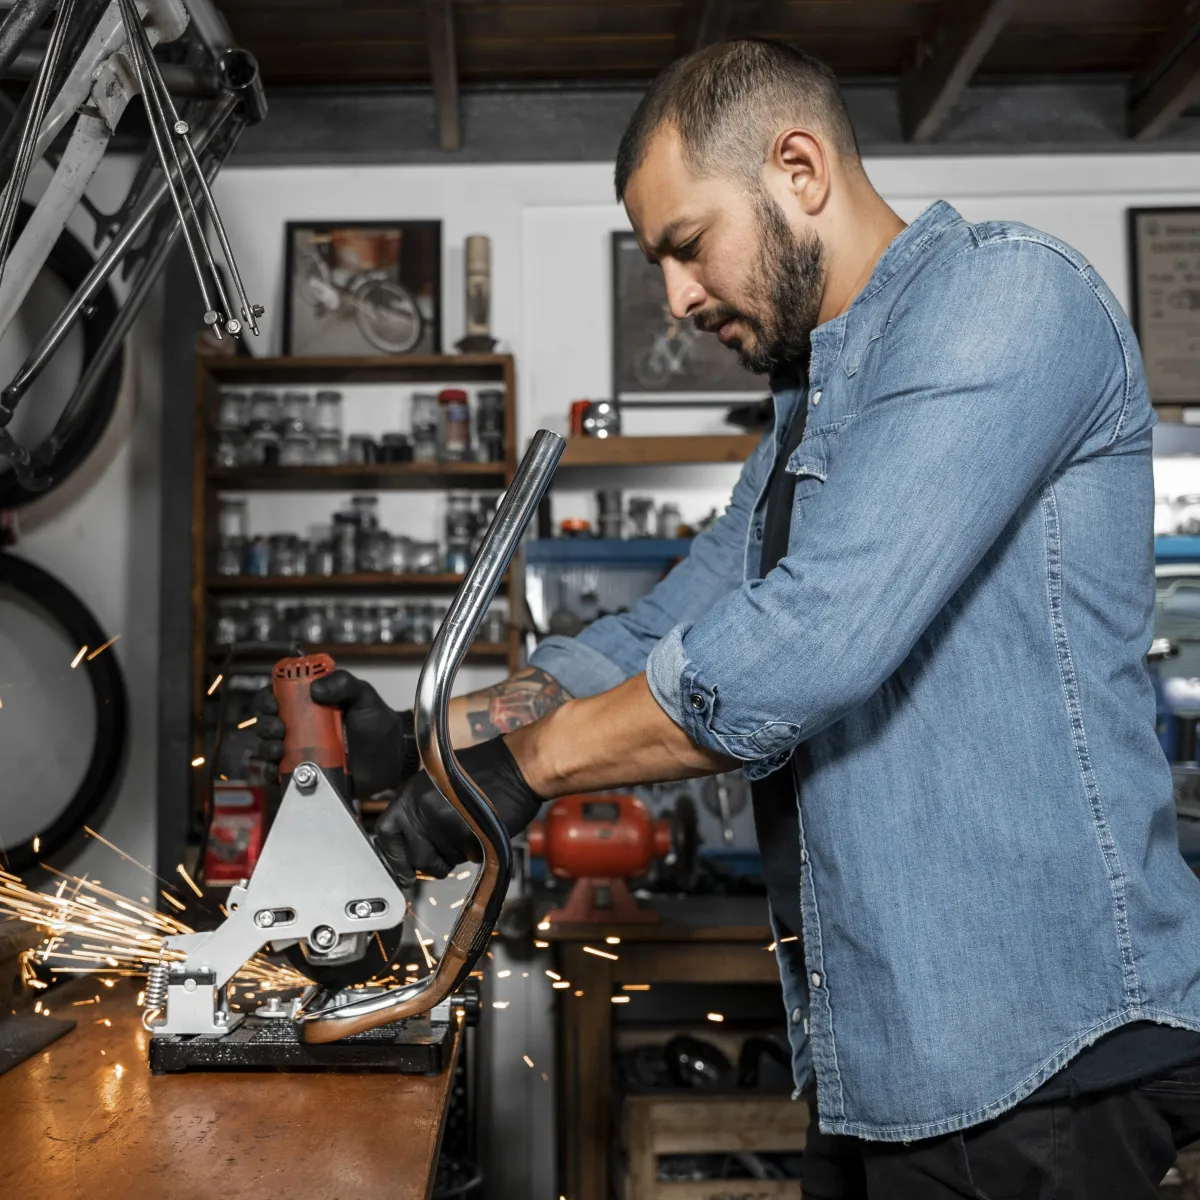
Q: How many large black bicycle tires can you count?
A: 2